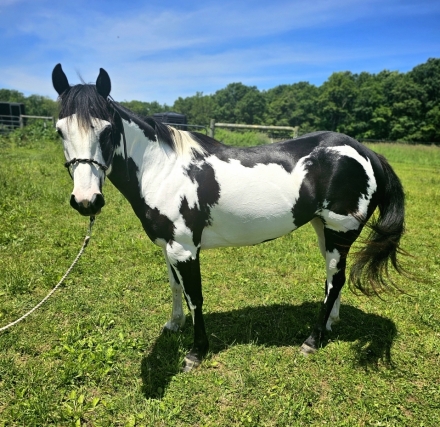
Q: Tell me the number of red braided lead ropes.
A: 0